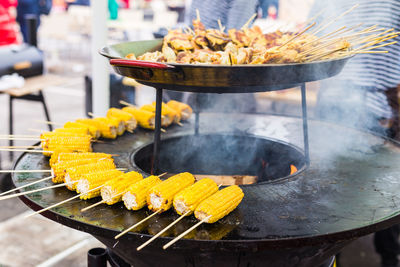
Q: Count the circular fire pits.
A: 1